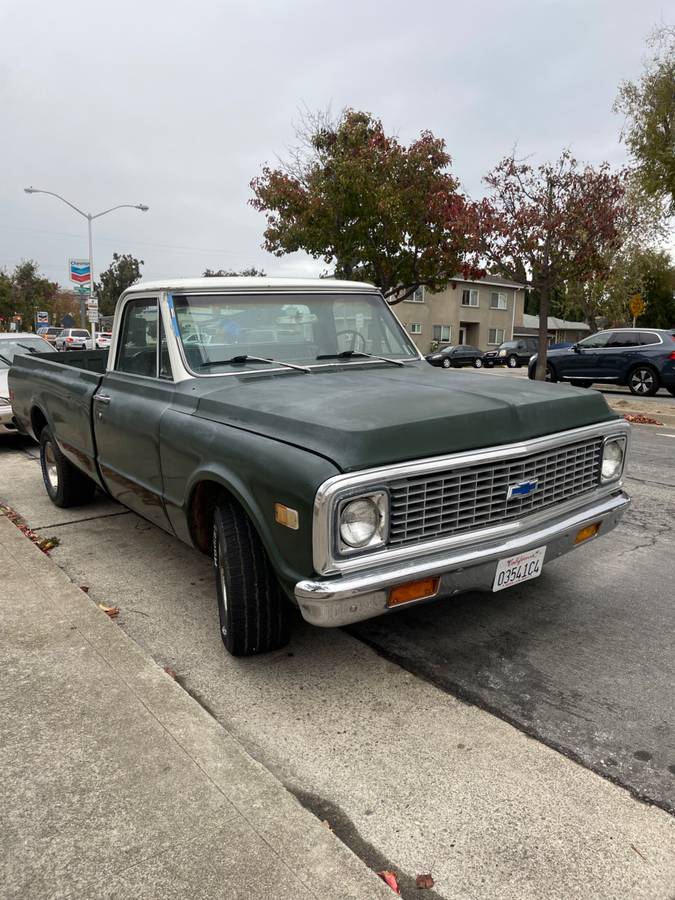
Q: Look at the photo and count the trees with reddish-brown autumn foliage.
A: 2